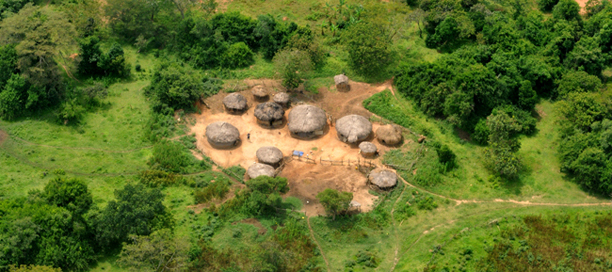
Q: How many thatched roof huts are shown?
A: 13